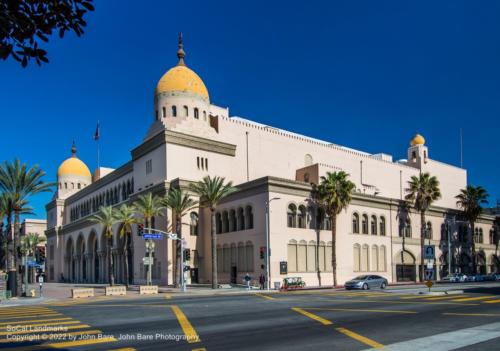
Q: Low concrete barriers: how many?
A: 3